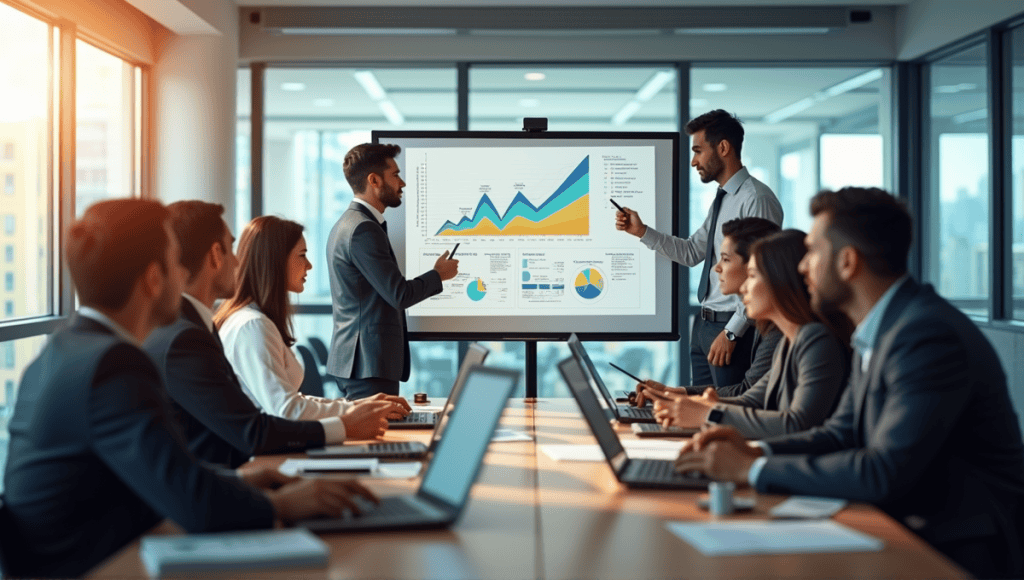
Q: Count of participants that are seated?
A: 6